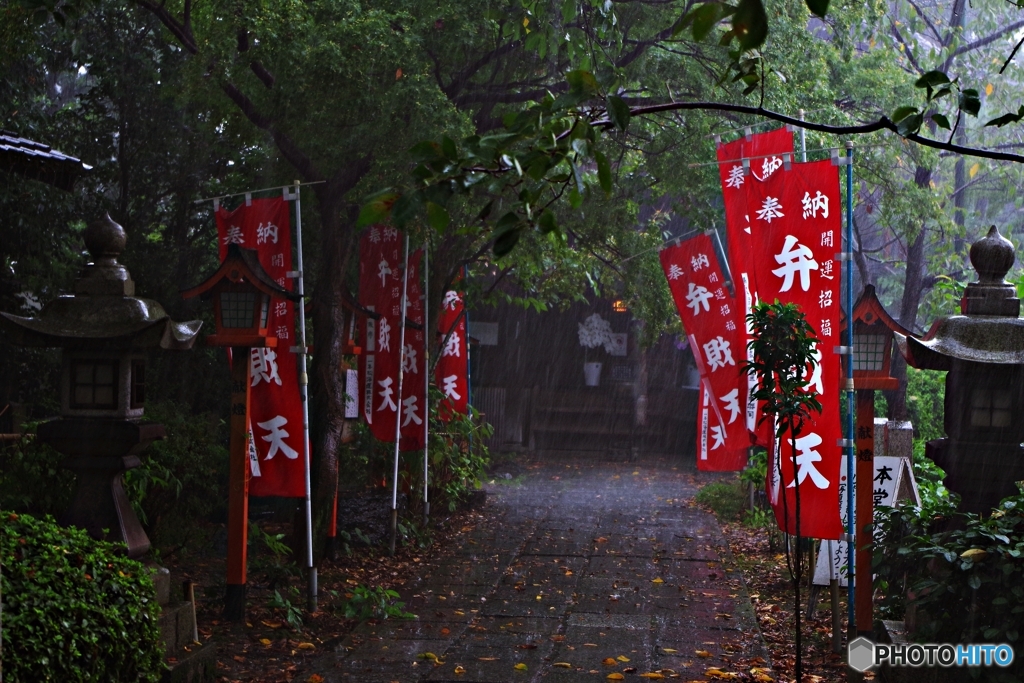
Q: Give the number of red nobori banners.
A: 8